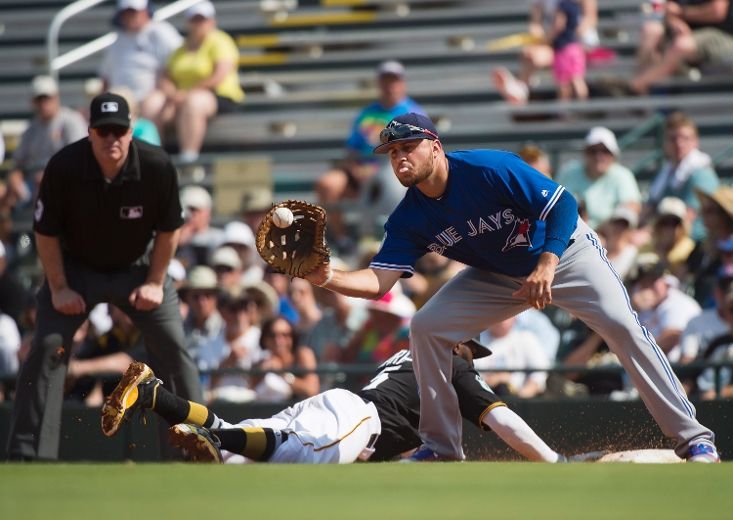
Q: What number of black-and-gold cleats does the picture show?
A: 2